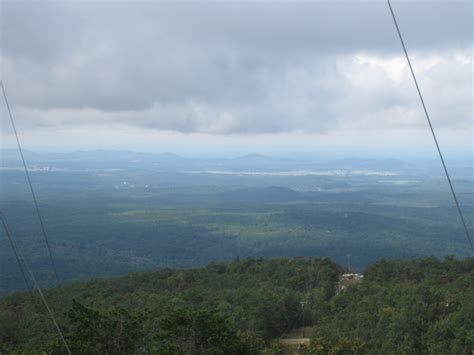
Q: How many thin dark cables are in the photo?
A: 4